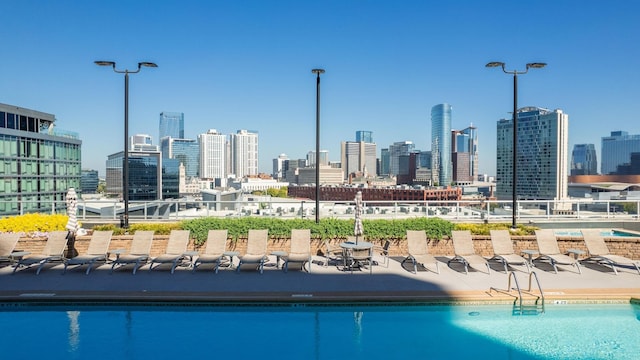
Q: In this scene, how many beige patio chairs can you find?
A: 13